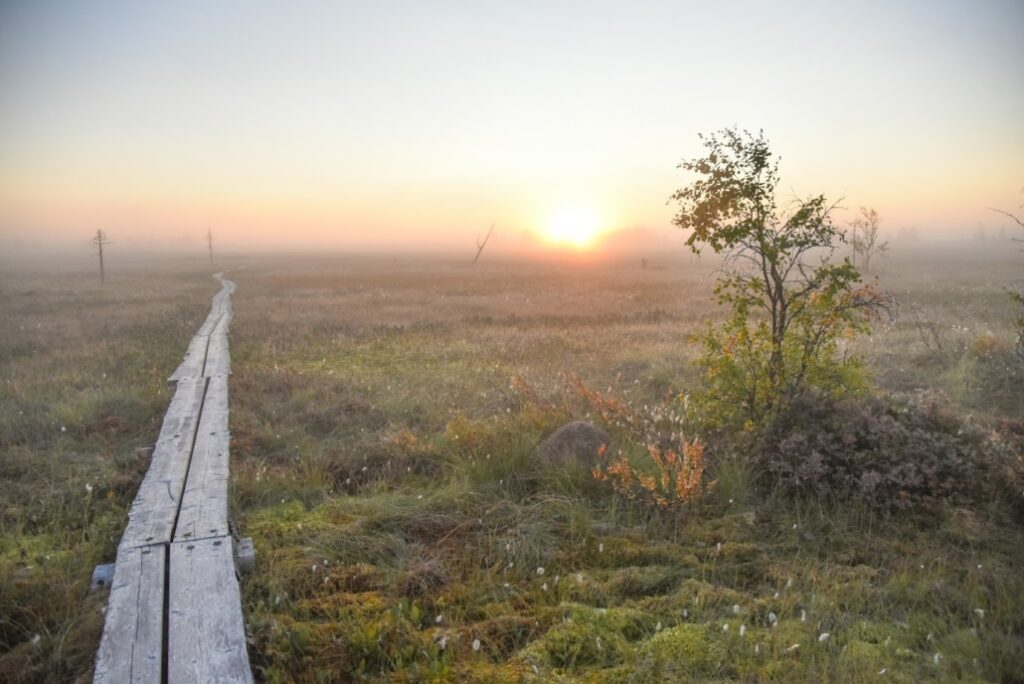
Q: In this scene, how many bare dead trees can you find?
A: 3